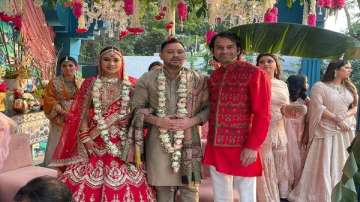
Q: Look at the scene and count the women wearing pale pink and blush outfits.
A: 3